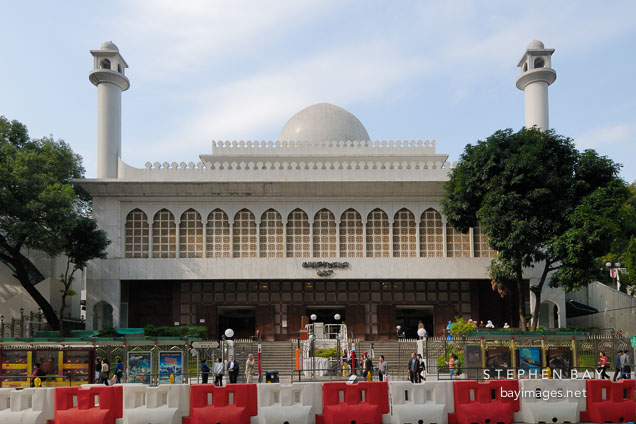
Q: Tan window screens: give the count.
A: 14